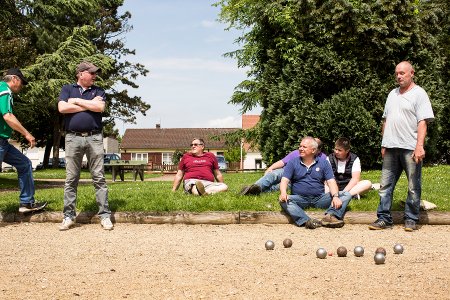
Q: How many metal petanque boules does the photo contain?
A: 8